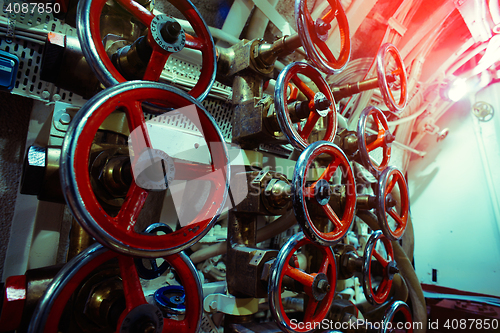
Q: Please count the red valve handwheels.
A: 12